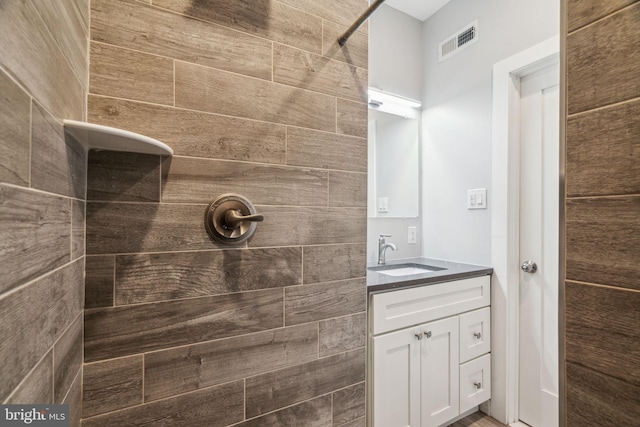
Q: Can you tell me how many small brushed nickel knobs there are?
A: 4